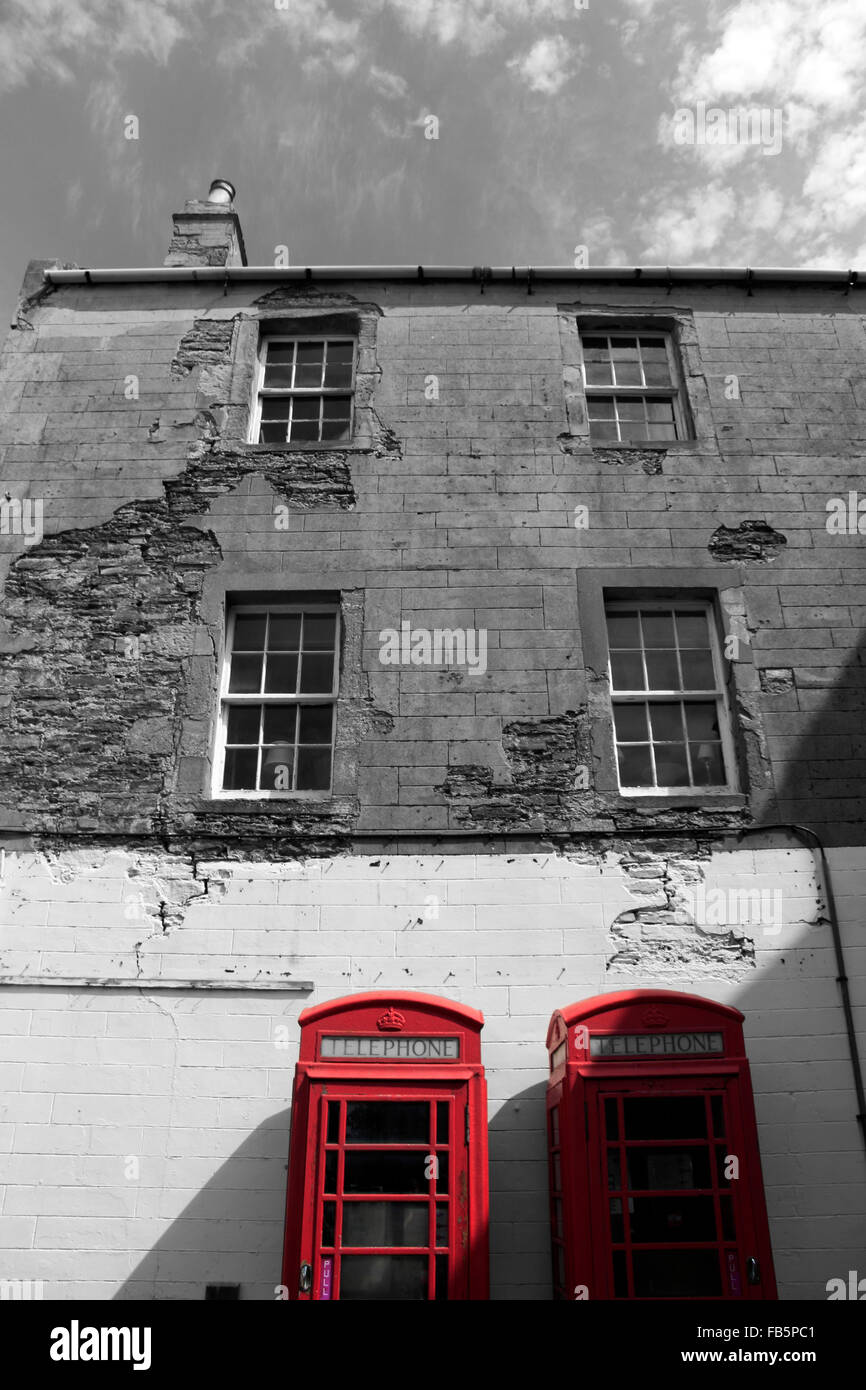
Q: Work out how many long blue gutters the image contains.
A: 0